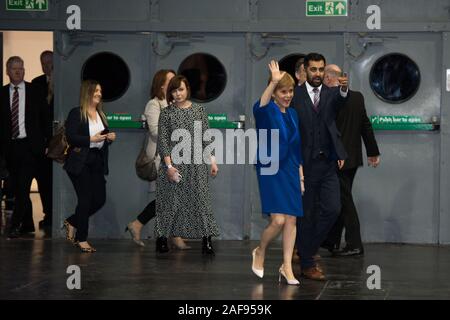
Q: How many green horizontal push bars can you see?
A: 3